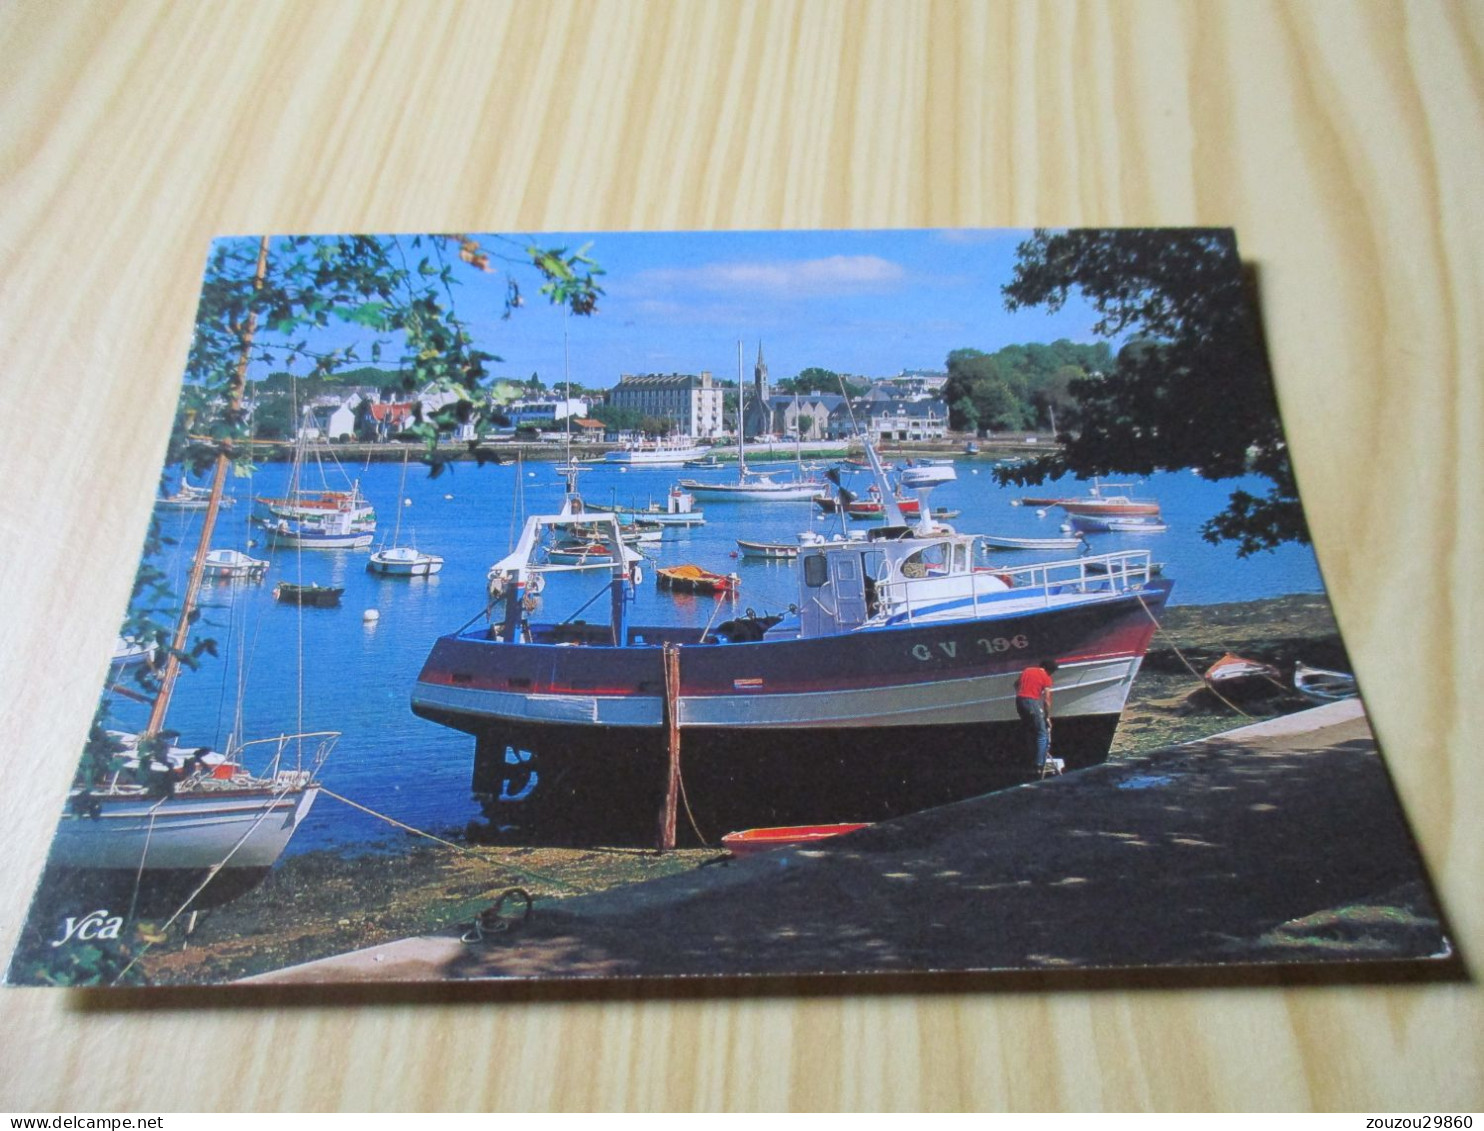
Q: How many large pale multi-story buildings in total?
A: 1